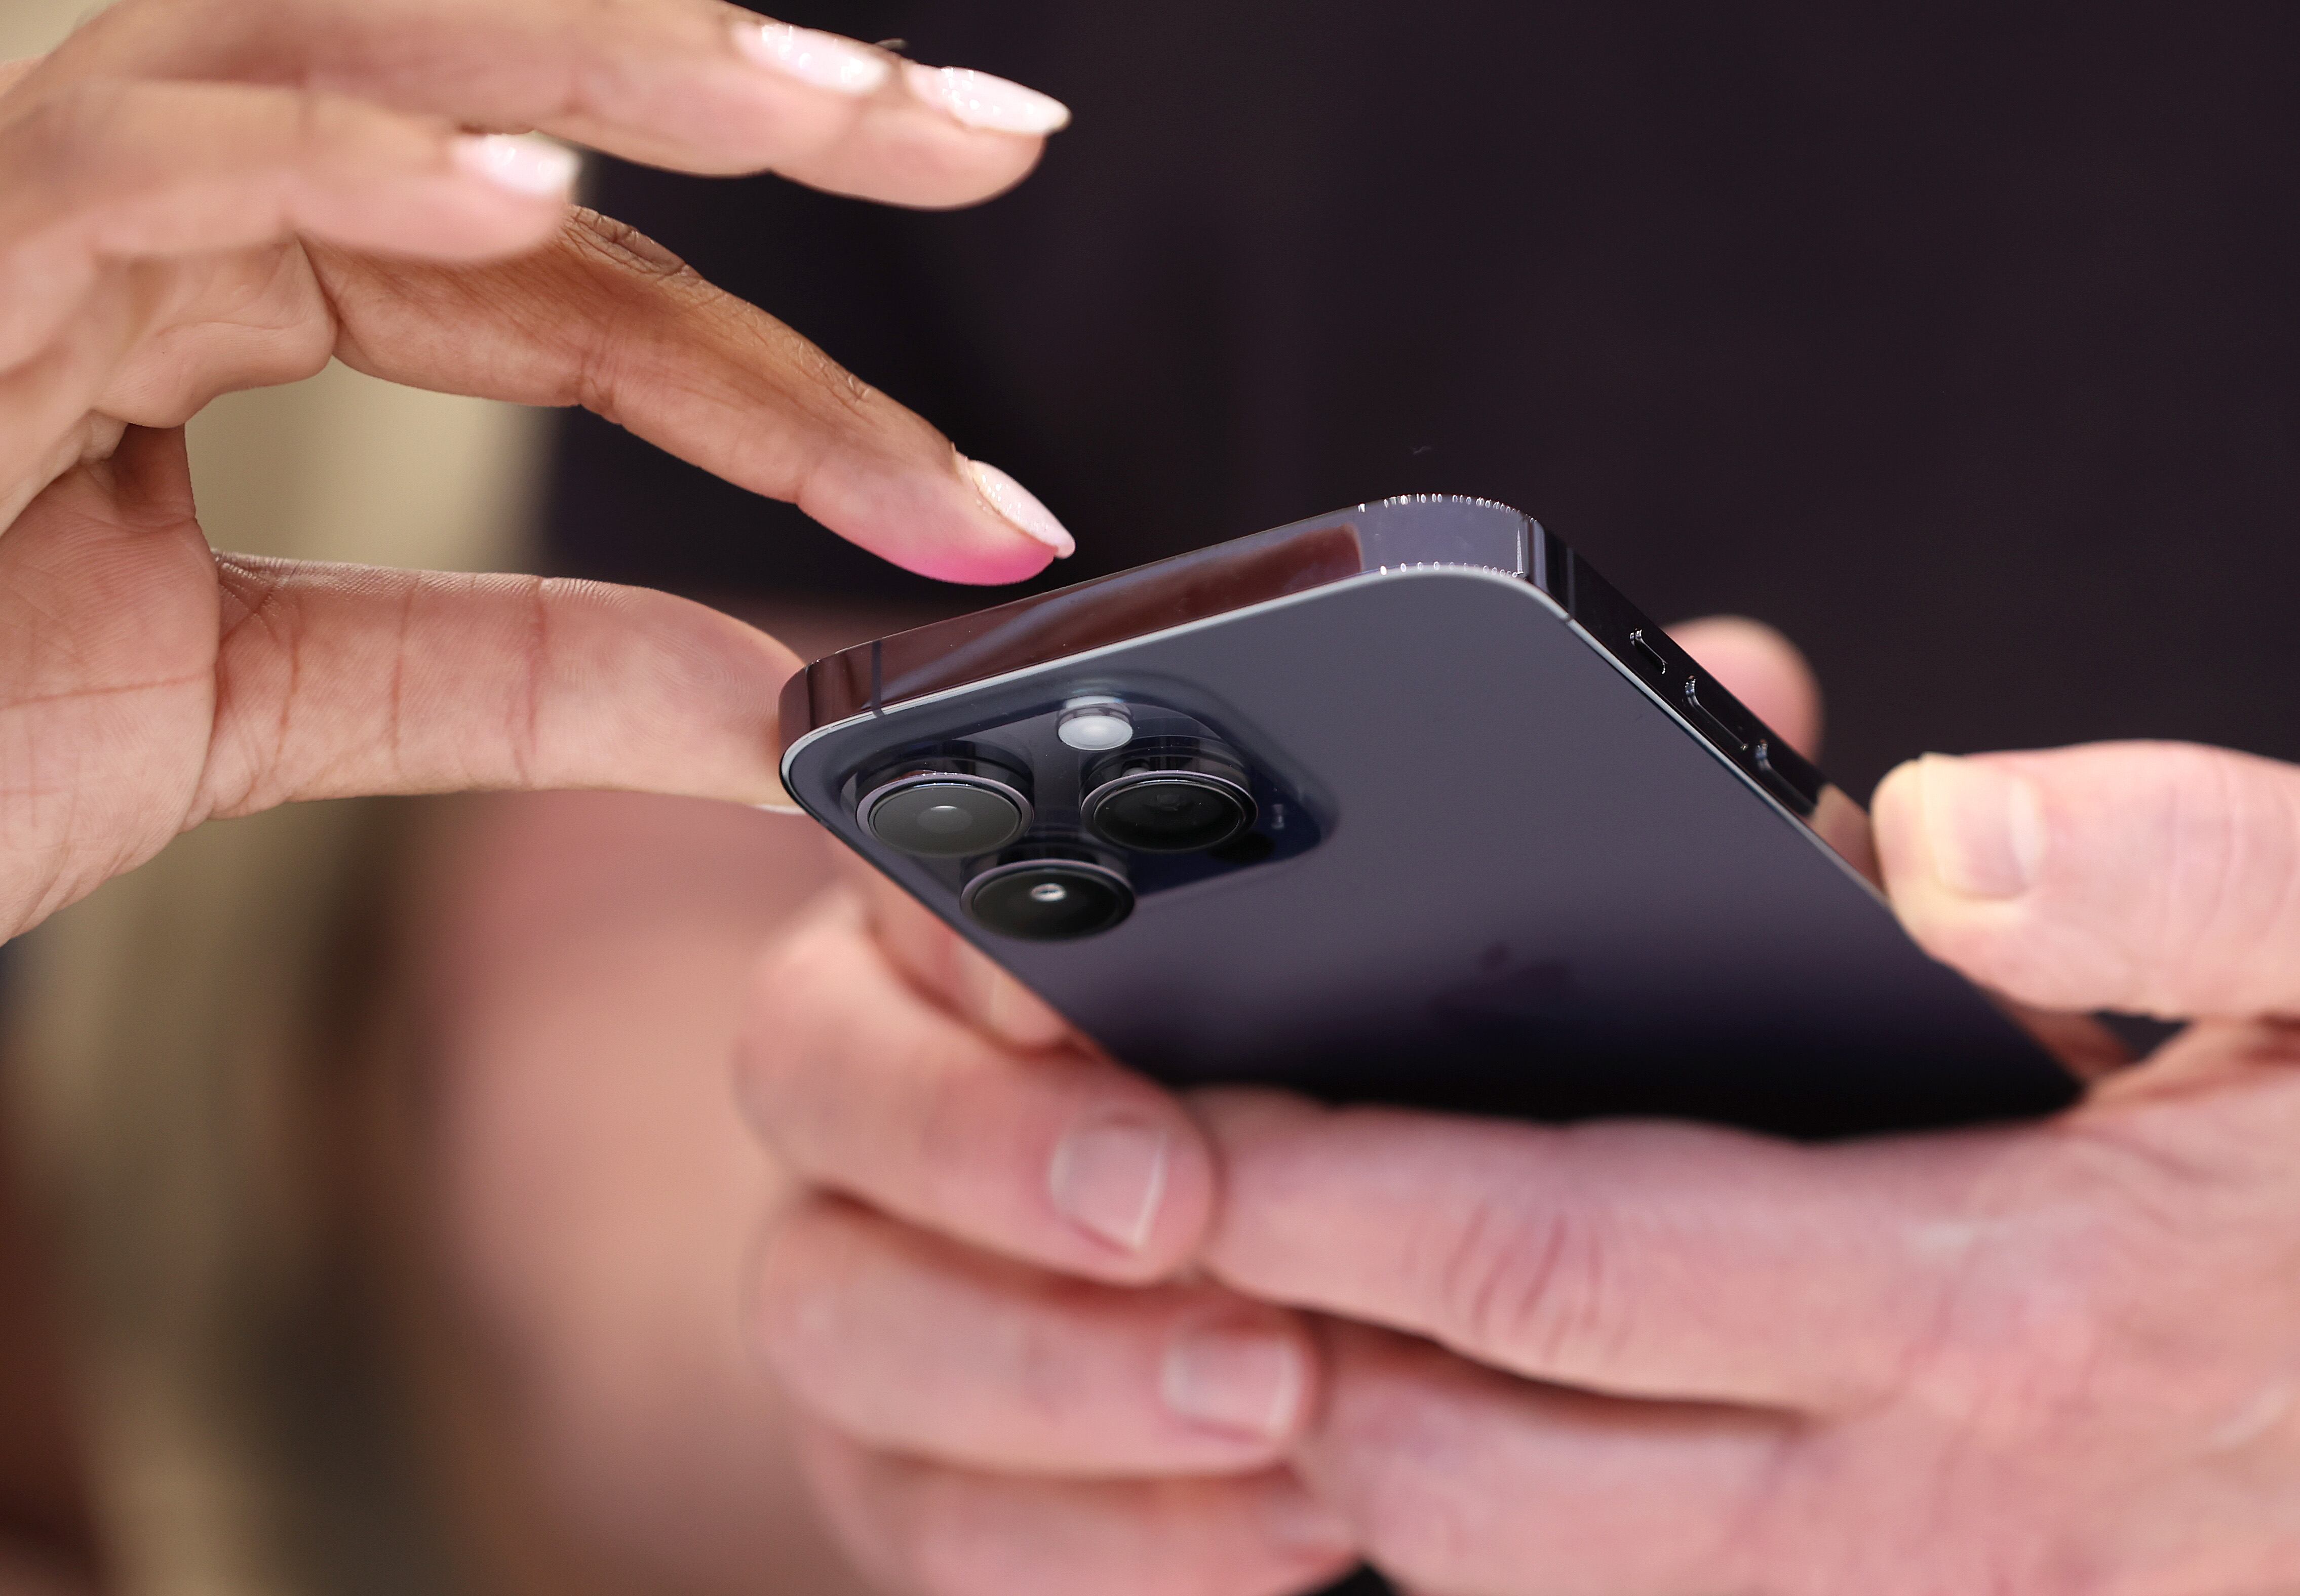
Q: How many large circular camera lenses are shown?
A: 3